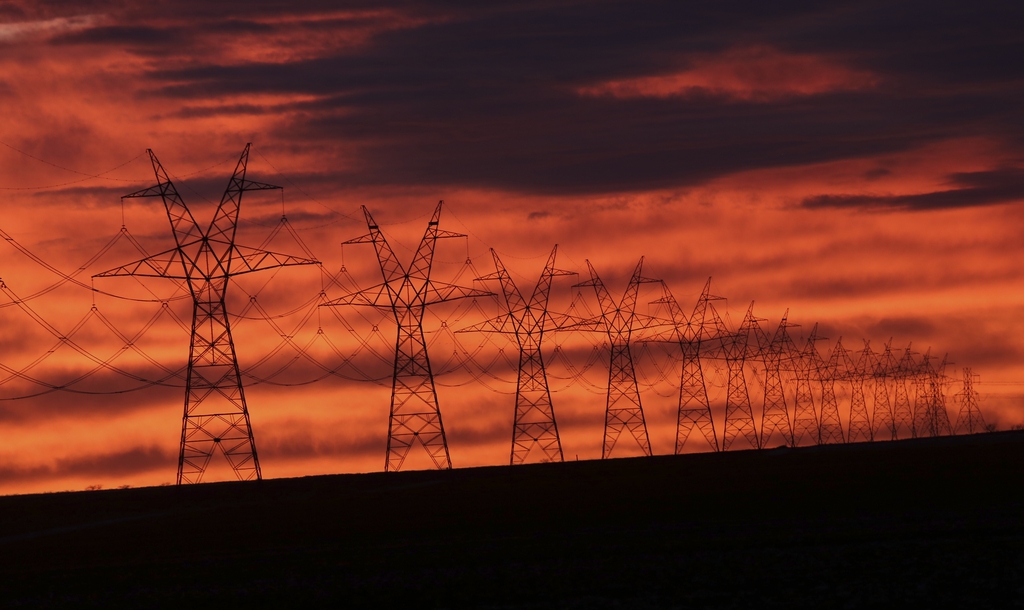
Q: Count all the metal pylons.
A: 15